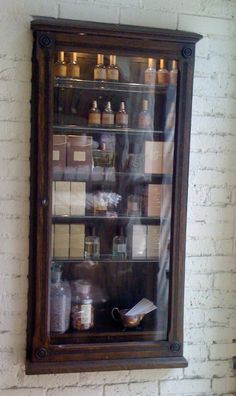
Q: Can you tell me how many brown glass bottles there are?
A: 11